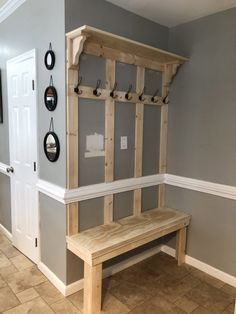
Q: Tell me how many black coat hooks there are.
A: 7